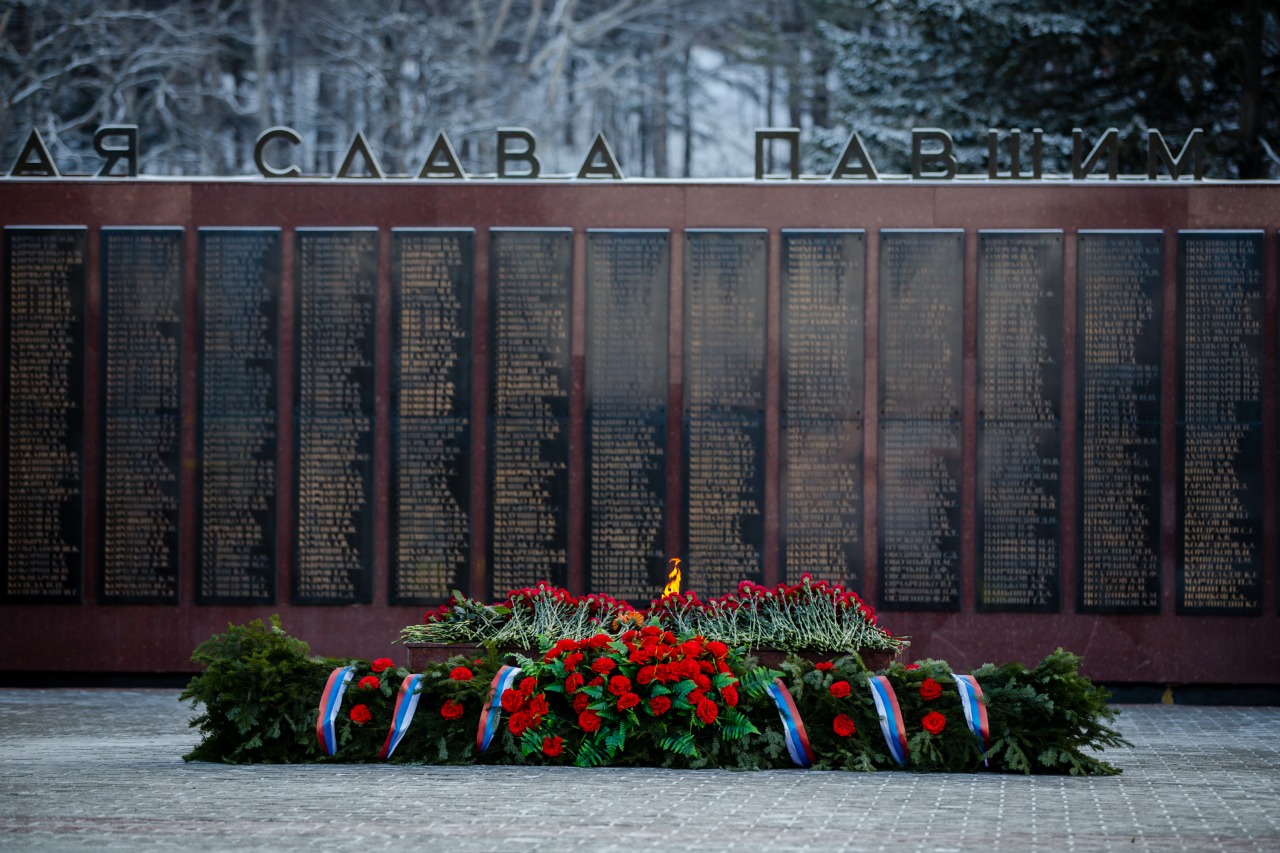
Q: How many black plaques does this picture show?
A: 13